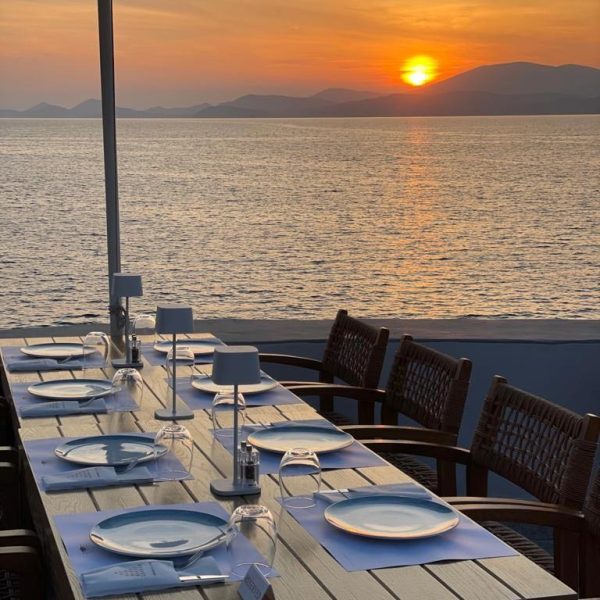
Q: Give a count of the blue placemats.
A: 8